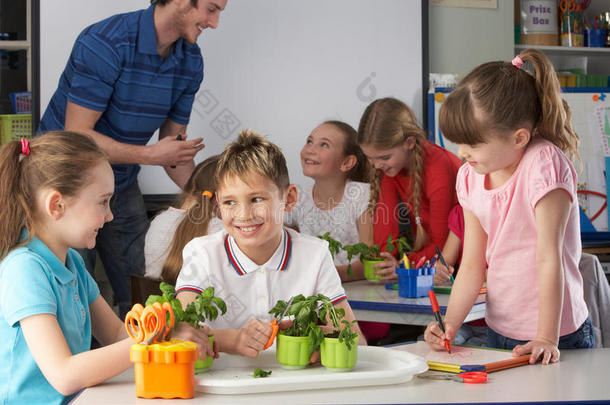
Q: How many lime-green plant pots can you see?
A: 4